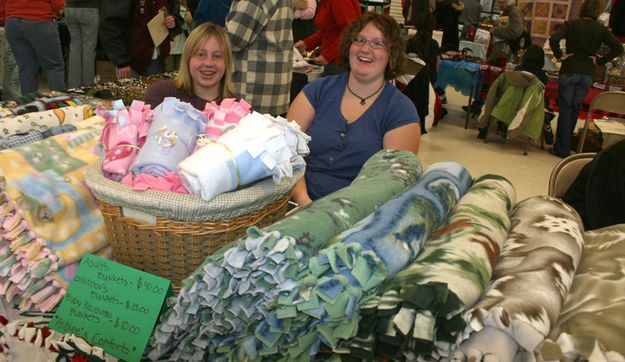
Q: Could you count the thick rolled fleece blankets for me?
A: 5